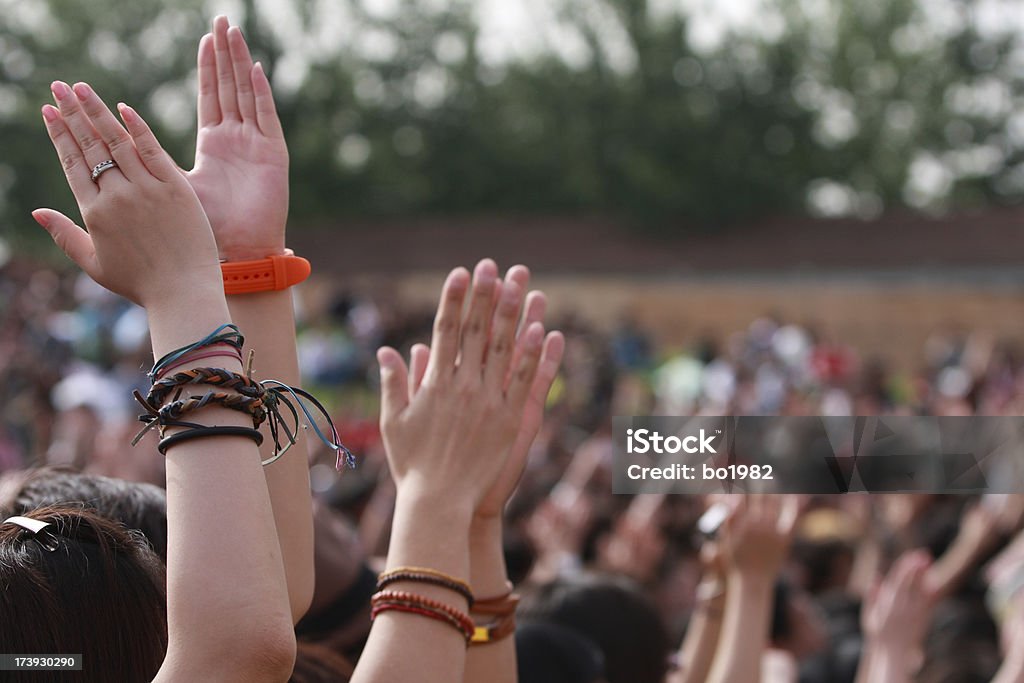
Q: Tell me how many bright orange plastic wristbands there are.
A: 1